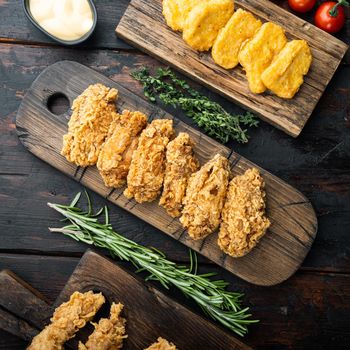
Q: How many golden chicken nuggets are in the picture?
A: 5